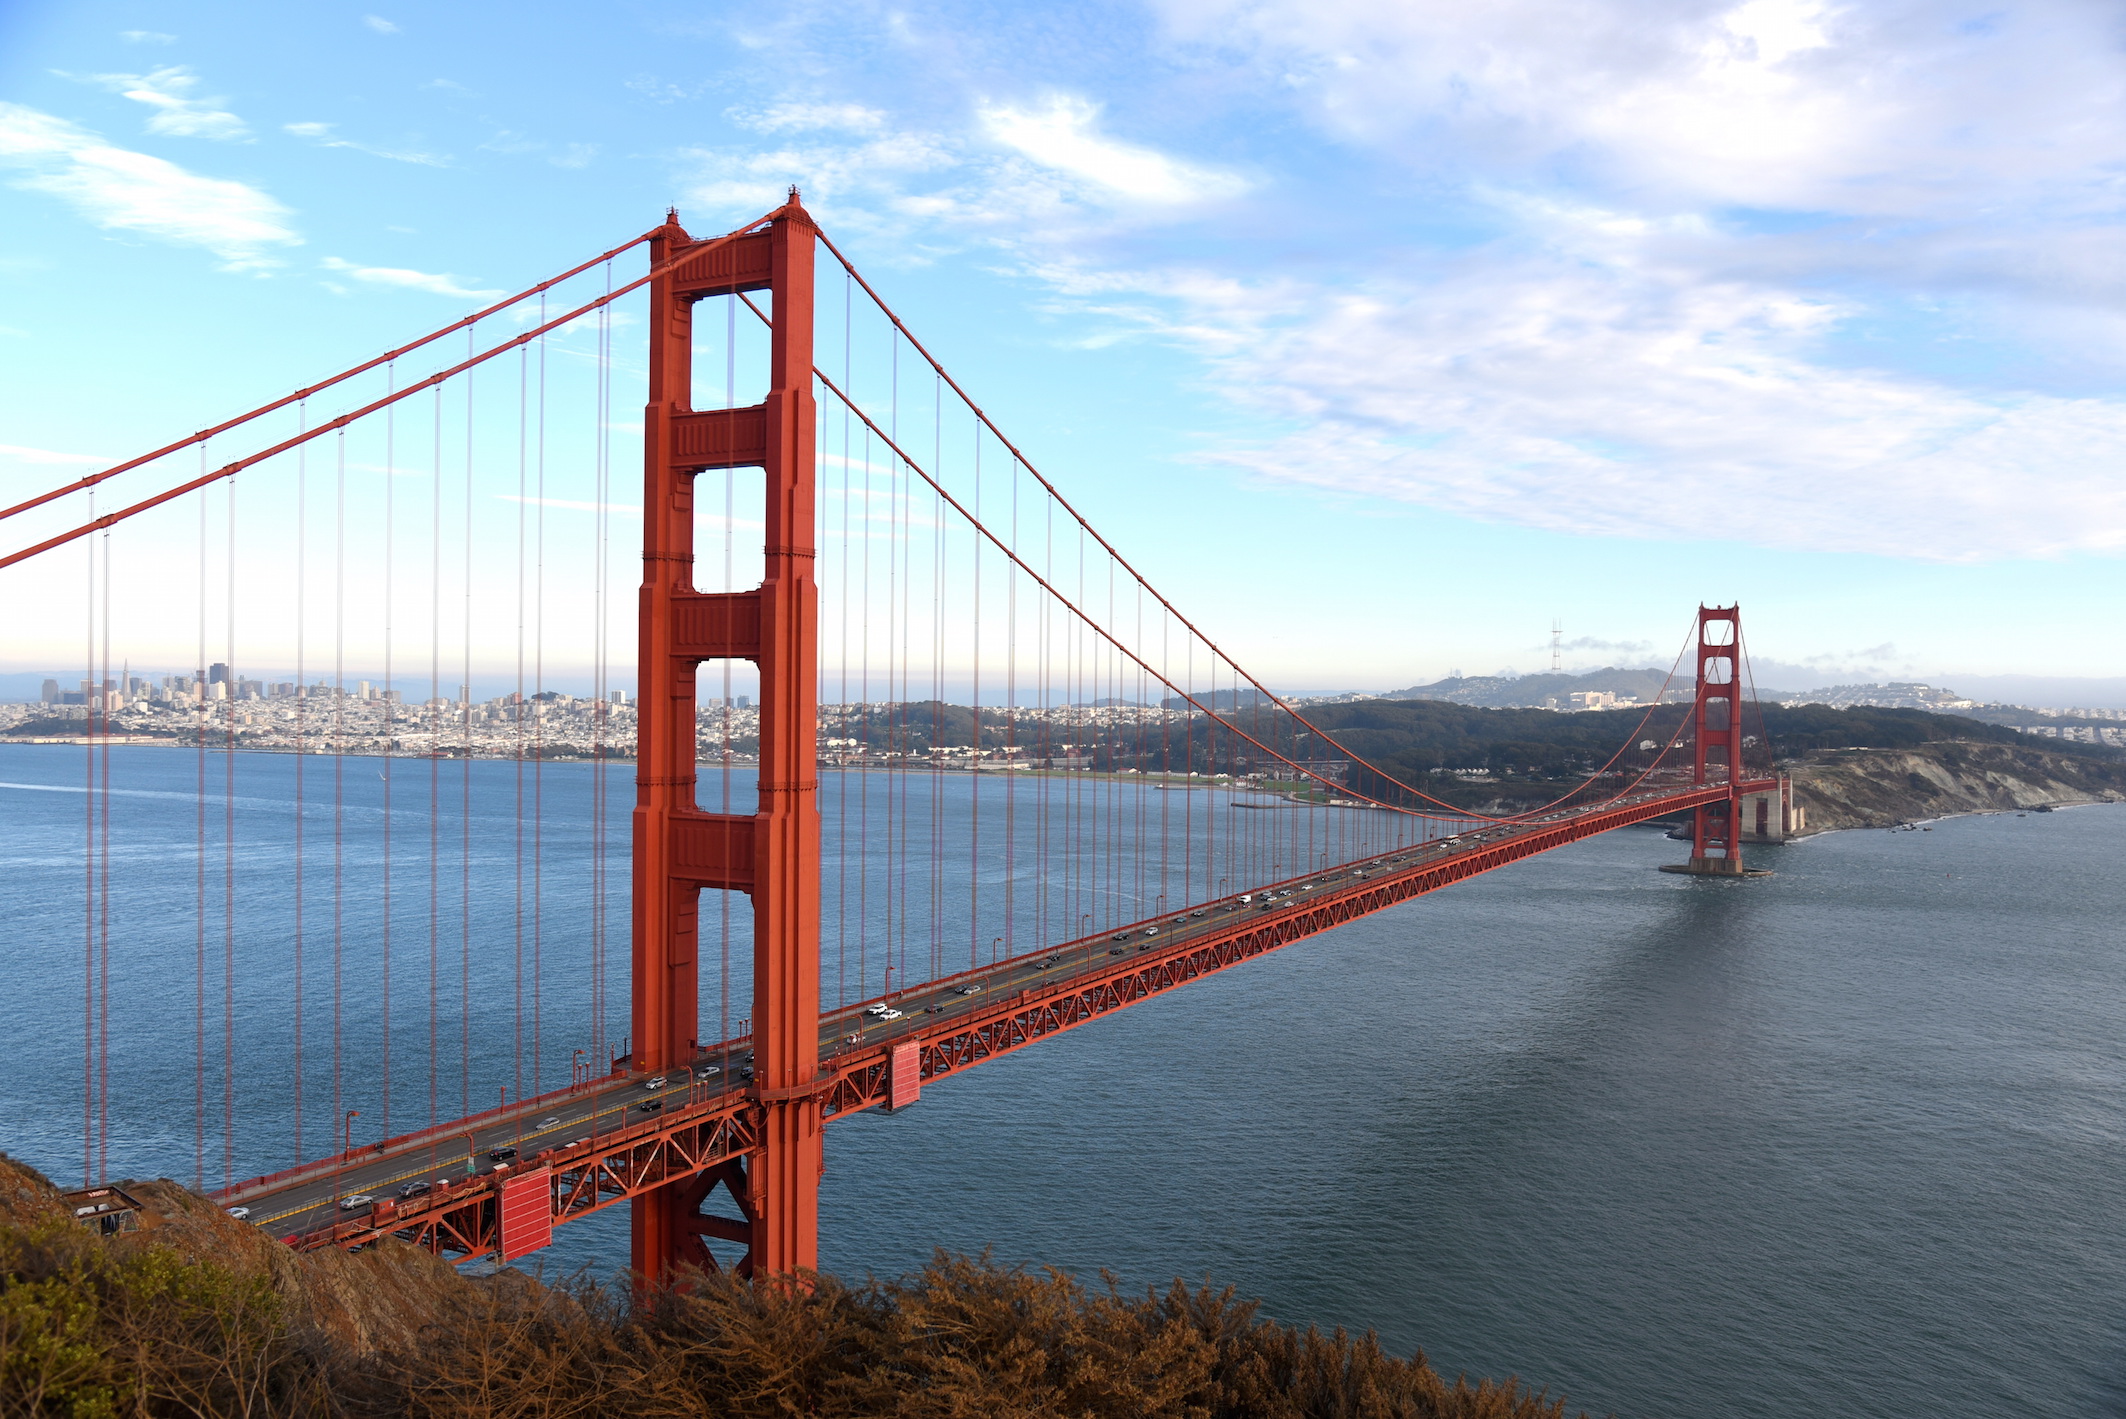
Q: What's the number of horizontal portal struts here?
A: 8